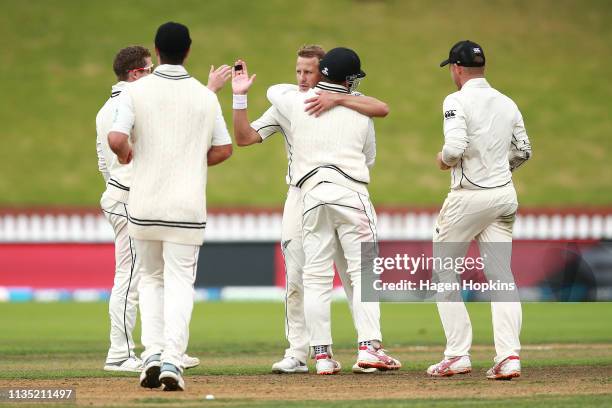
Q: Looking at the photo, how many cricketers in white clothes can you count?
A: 5